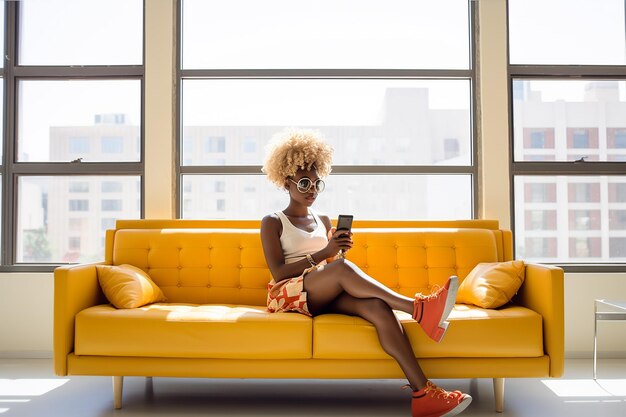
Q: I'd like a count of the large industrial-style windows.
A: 3